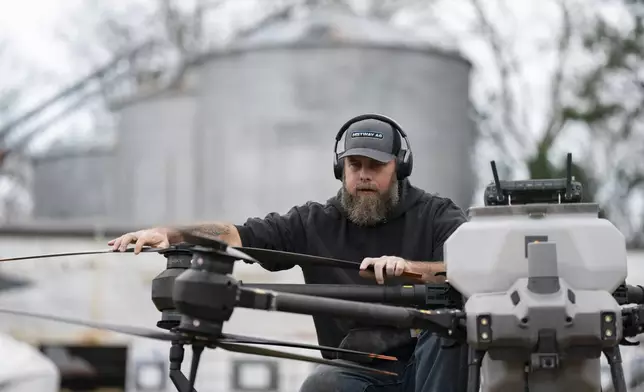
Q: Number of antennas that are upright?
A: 2